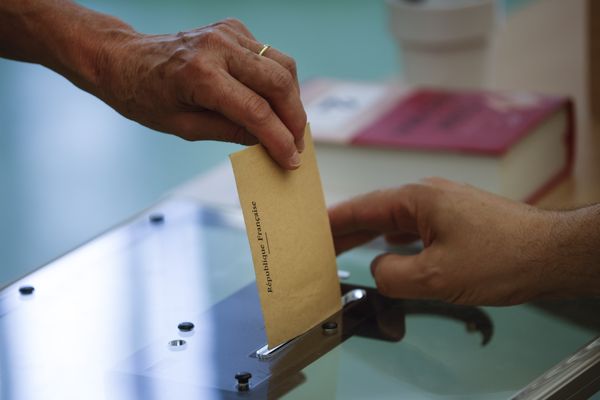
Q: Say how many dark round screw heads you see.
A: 5